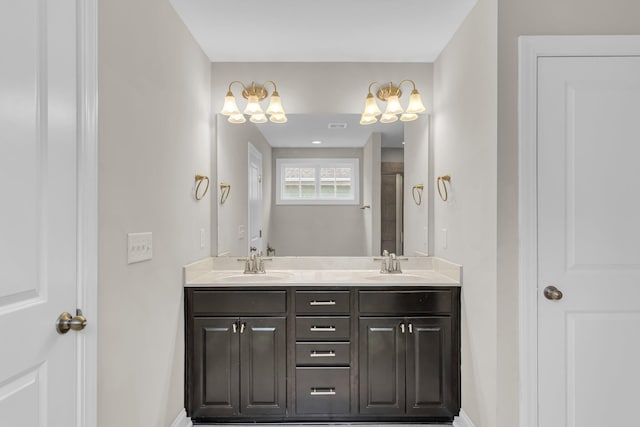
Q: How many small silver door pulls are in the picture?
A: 4